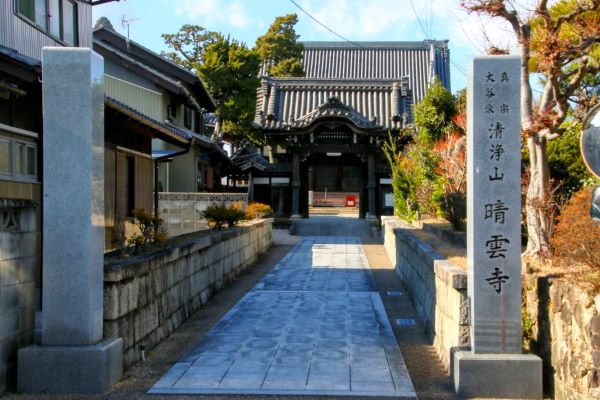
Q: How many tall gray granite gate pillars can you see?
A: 2